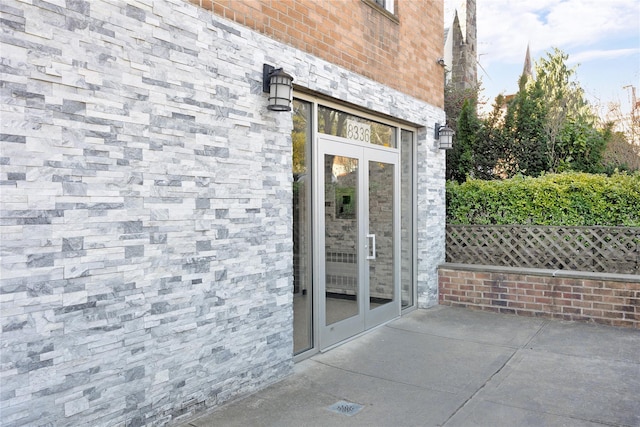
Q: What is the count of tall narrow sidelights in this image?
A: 2